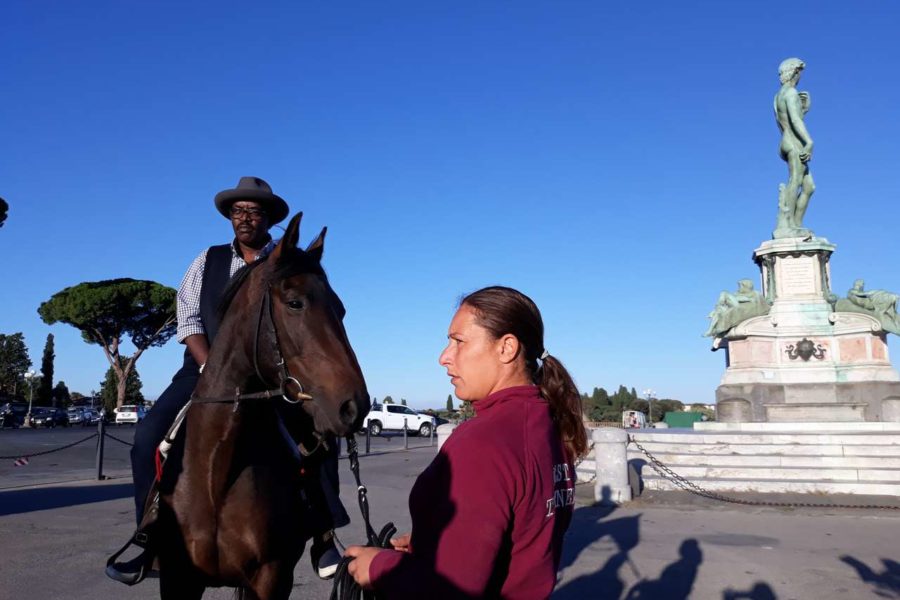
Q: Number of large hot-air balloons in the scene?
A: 0